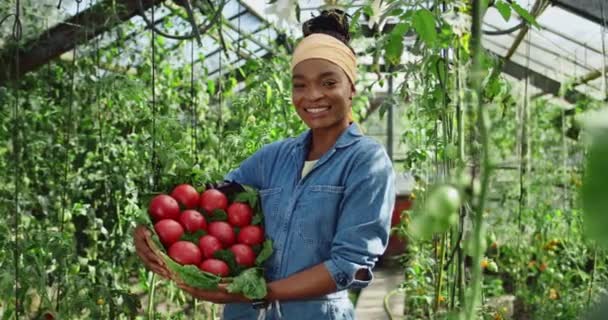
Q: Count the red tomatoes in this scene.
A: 12